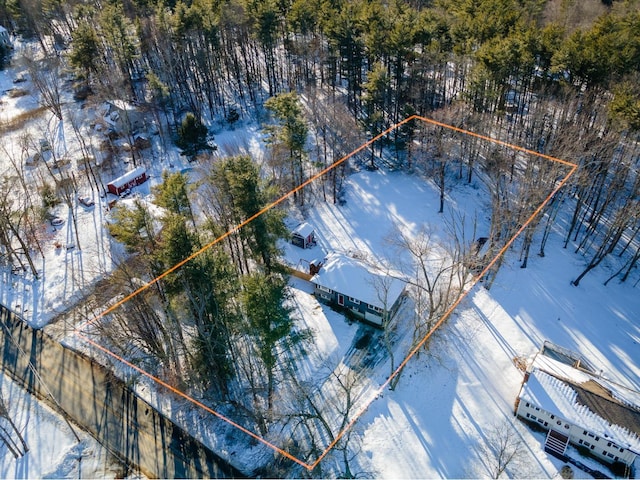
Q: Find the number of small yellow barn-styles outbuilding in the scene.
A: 0